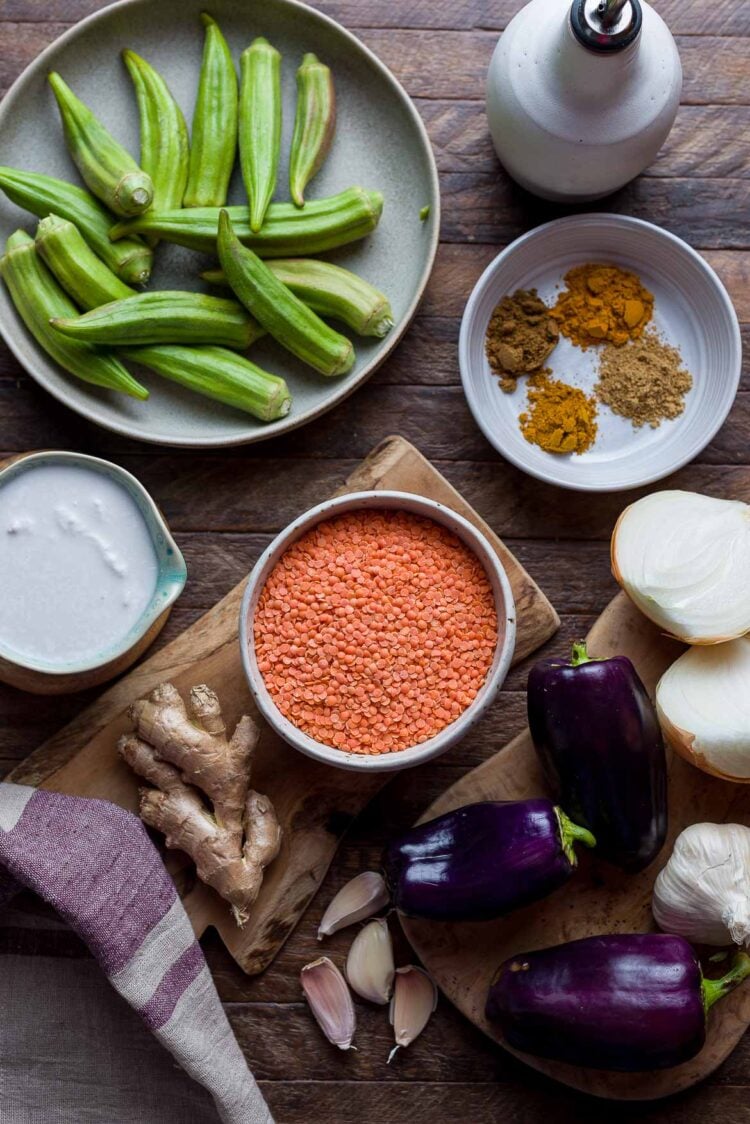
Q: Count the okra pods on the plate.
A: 13